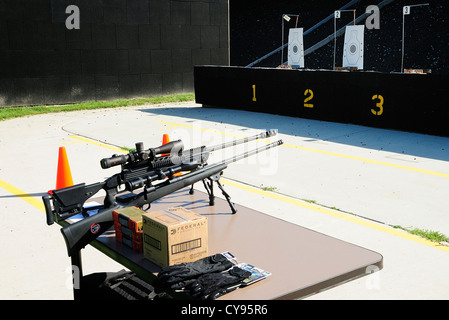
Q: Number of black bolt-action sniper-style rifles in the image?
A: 2